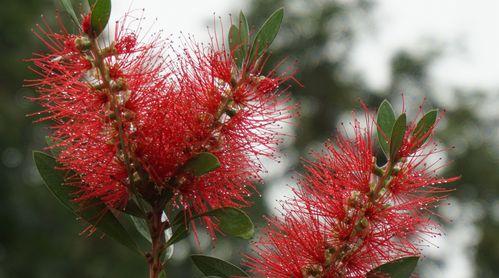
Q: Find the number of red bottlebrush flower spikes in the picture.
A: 3